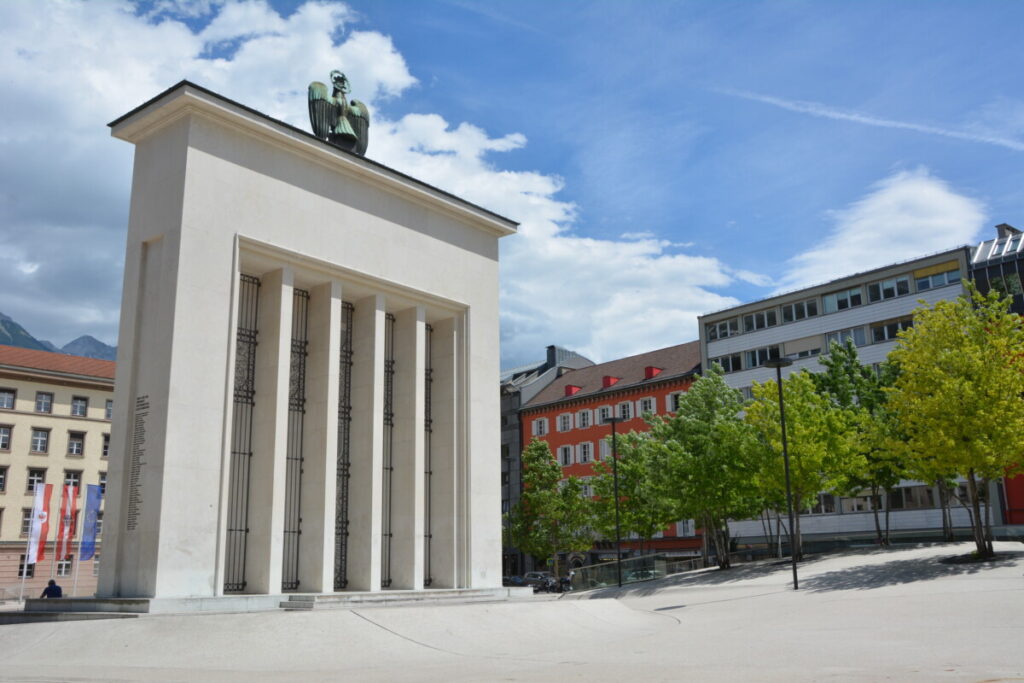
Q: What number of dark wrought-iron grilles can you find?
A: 5